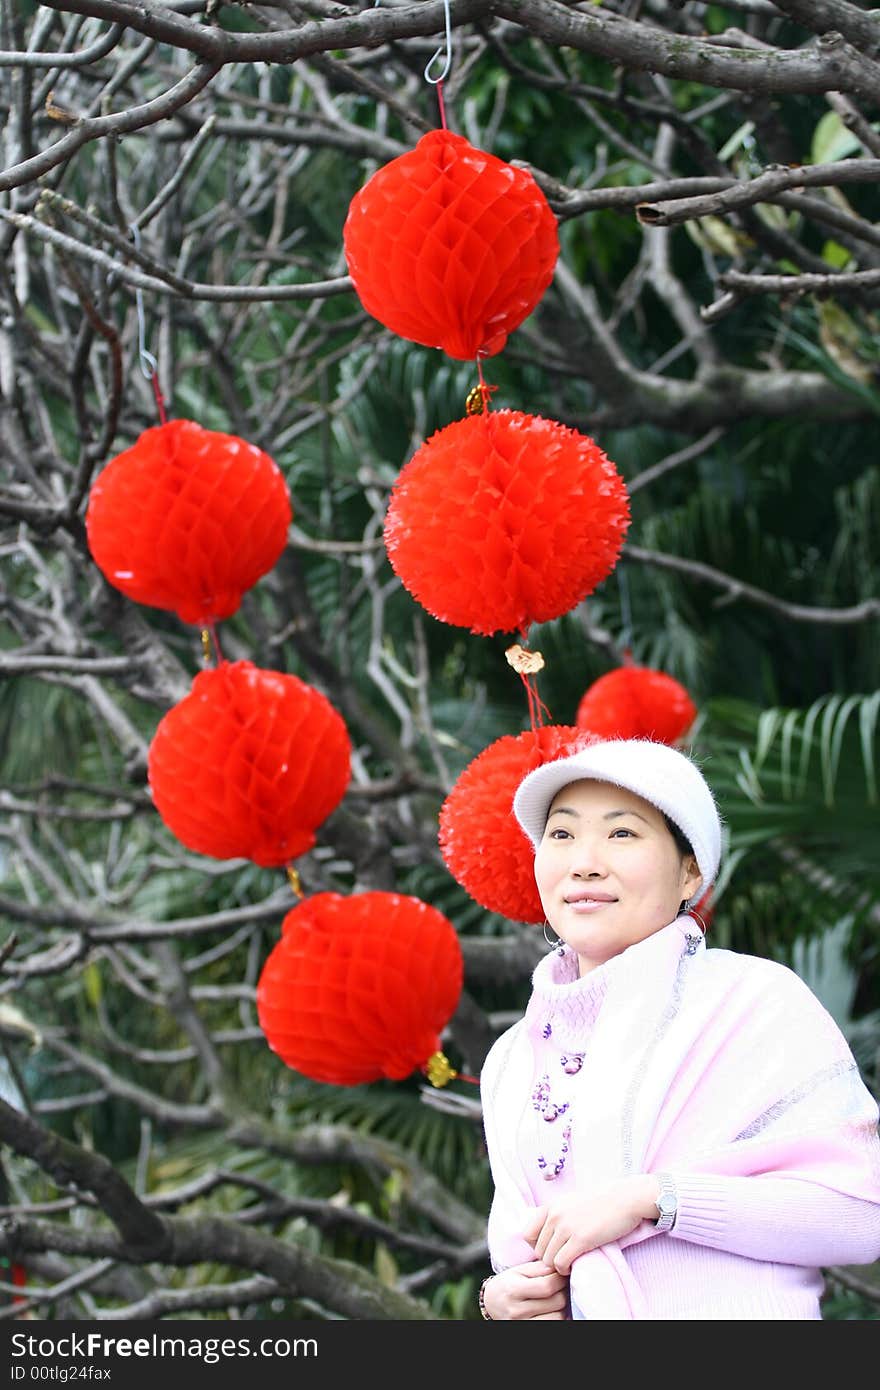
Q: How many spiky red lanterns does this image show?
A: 2